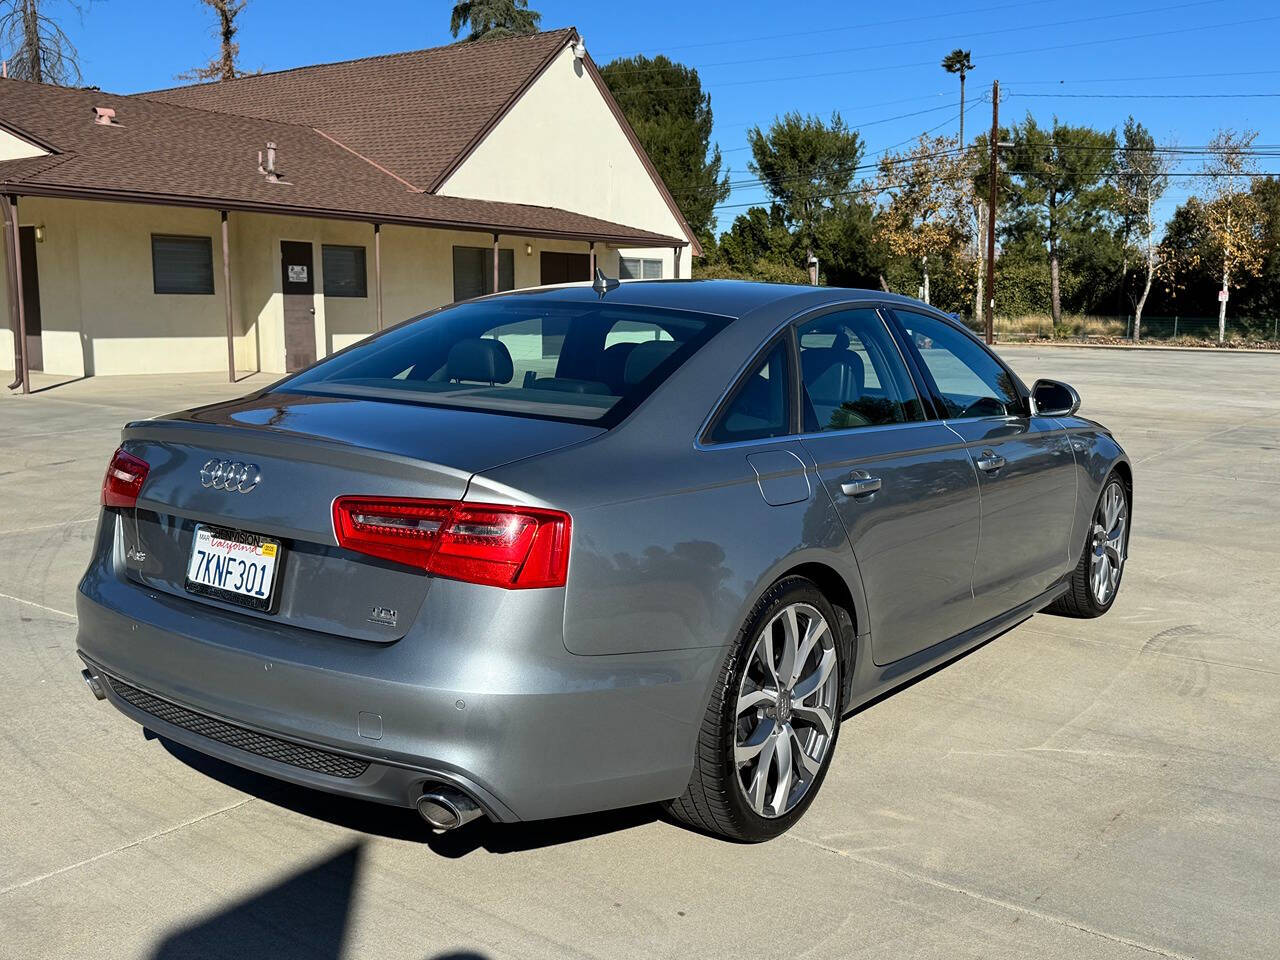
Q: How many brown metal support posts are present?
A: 6